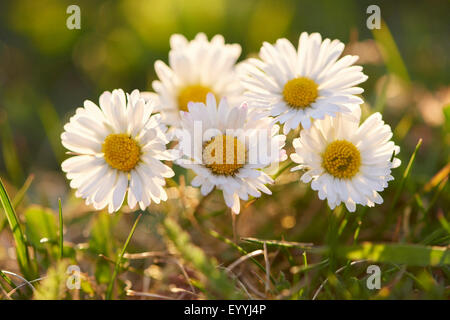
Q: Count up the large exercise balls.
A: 0